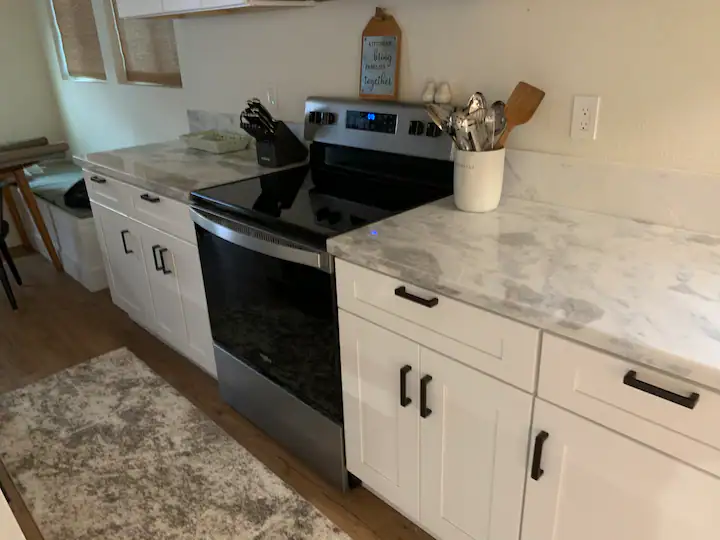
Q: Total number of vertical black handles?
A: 6